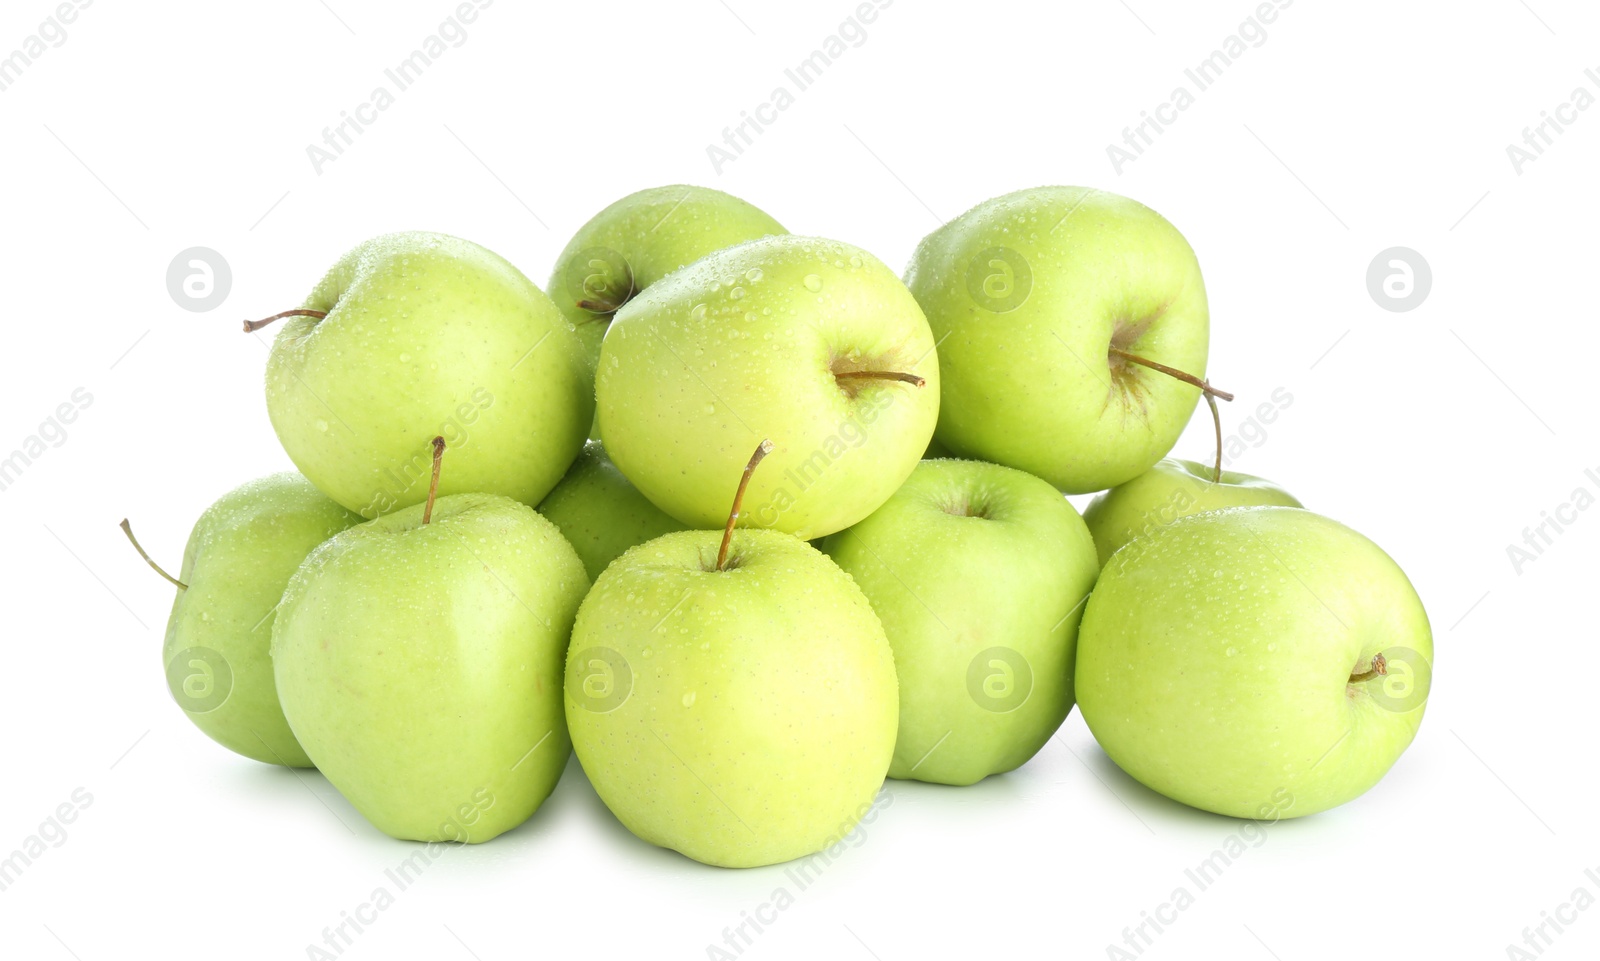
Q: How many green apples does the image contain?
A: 11